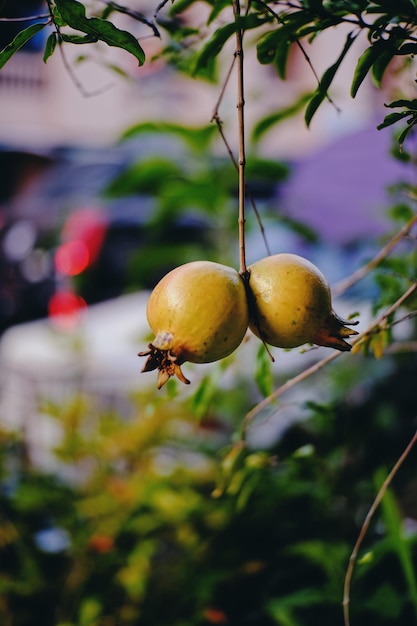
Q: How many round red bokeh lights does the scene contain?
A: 2